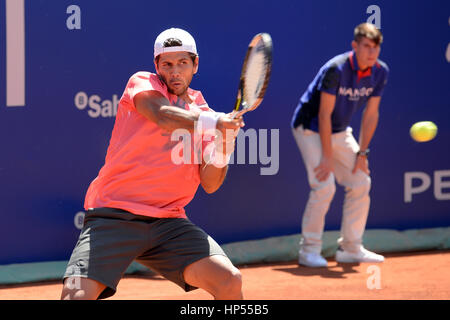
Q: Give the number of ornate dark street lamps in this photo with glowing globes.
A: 0